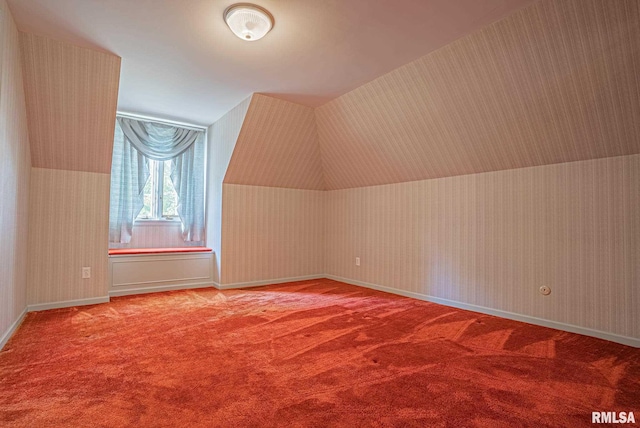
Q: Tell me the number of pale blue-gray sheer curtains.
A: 2